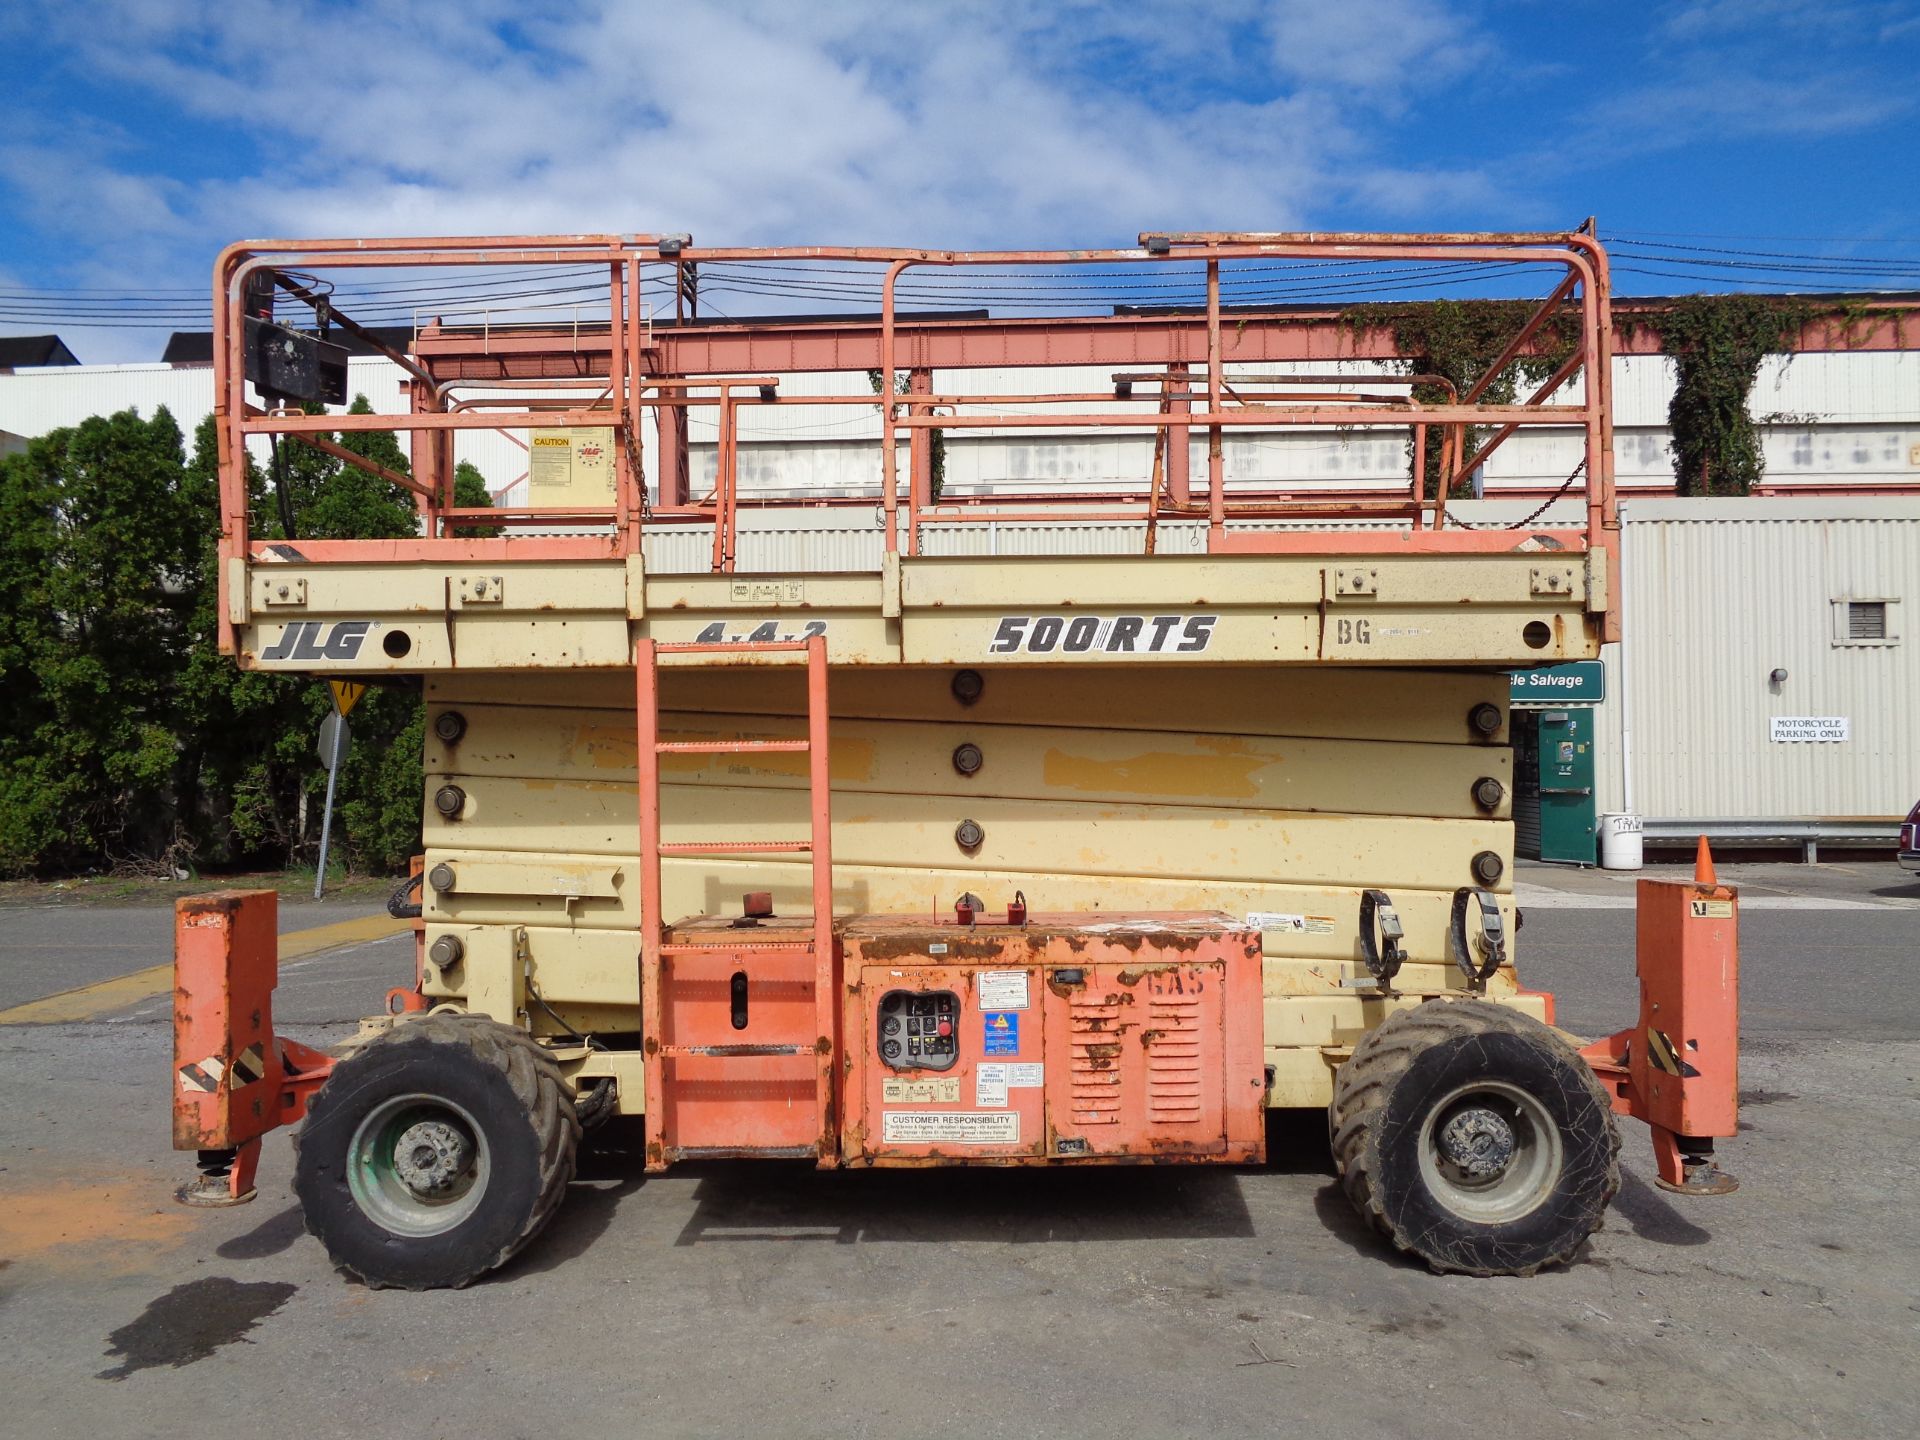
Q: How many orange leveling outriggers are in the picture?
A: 2